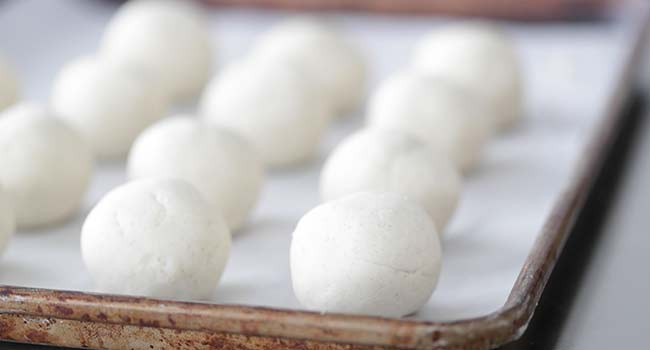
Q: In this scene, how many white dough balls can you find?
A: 13